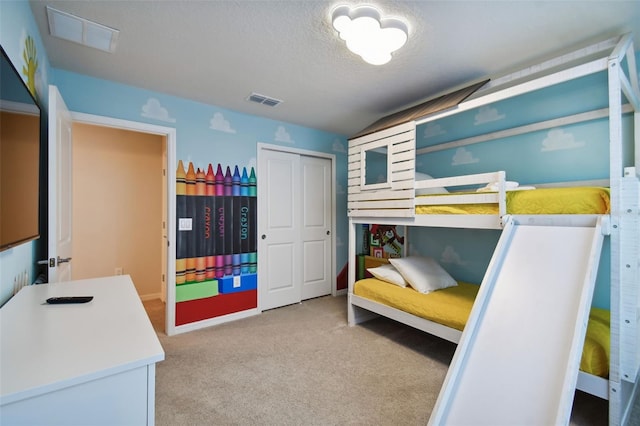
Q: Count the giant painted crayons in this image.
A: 9